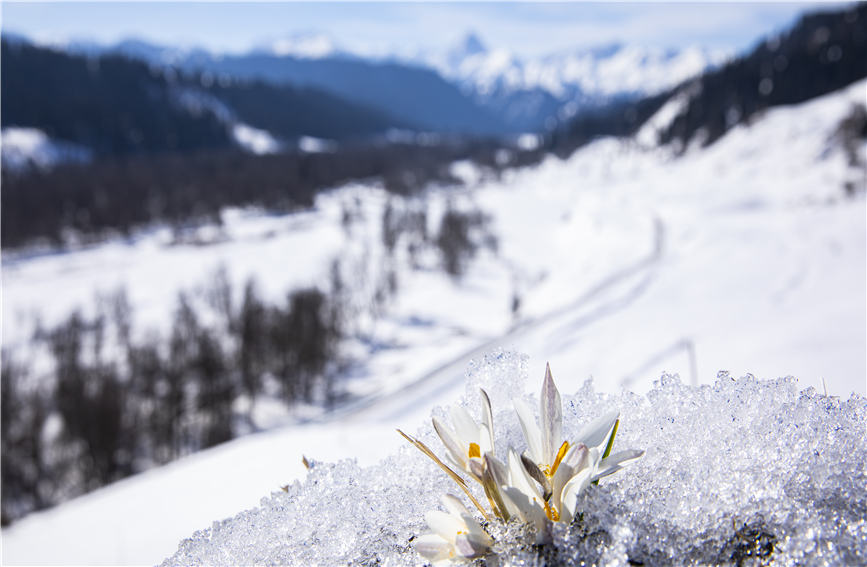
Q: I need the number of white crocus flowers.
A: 4